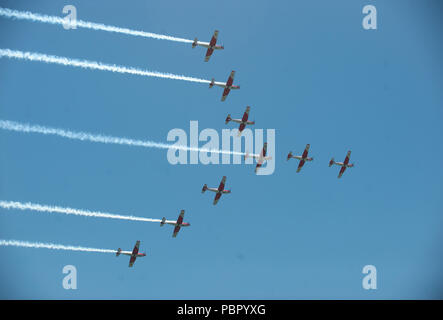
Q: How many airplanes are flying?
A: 9